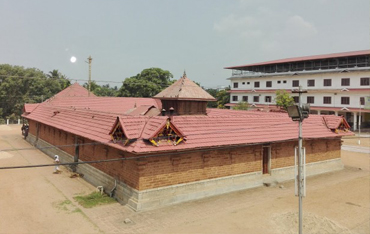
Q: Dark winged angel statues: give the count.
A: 0